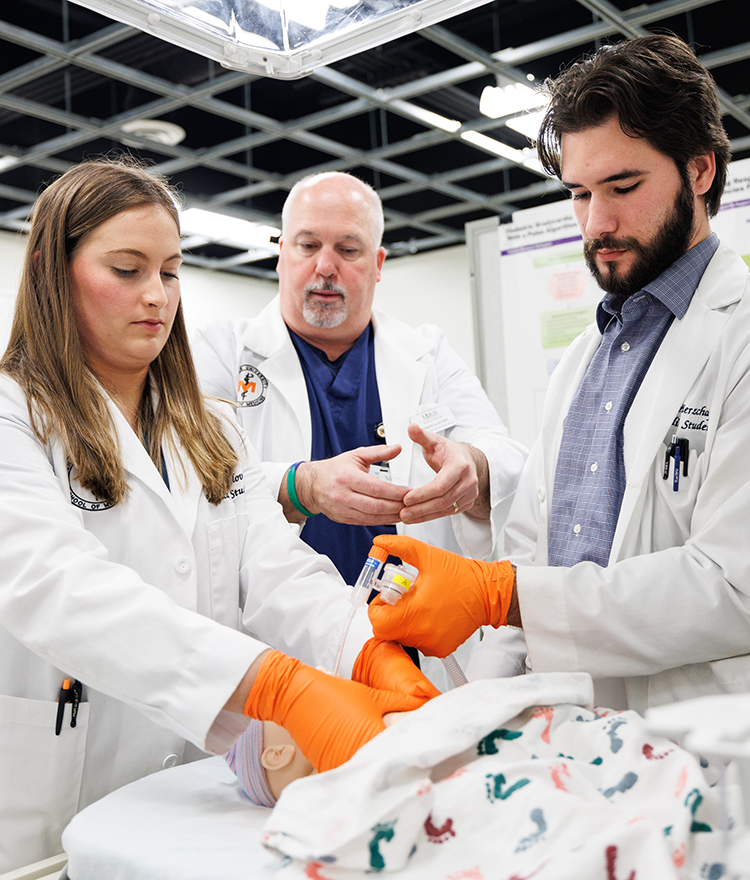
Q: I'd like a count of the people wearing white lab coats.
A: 3